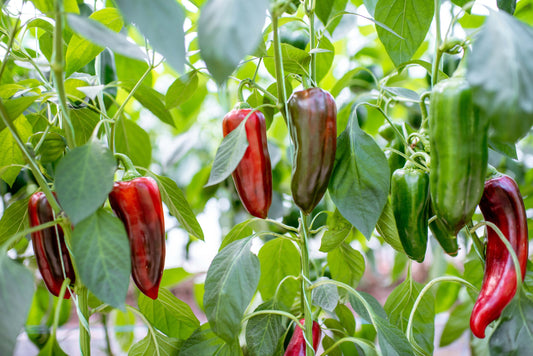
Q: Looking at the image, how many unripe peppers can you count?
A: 3